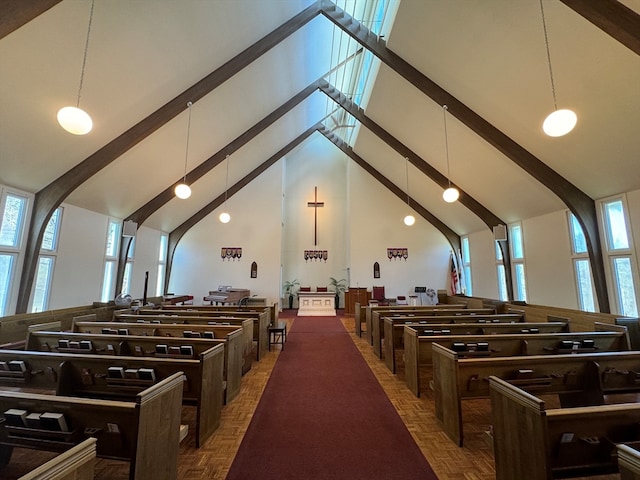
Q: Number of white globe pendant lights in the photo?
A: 6